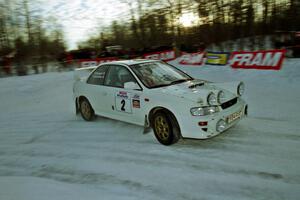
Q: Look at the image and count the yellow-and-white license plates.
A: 1